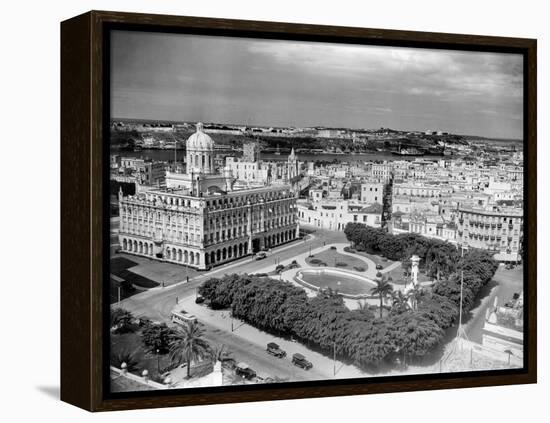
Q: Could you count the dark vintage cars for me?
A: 3